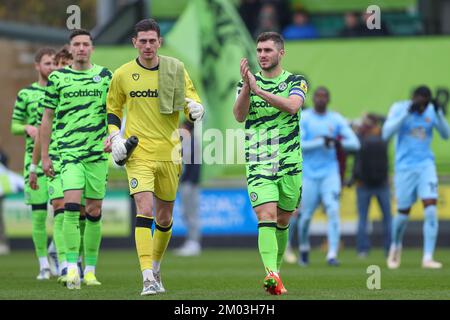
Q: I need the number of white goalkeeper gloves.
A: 2